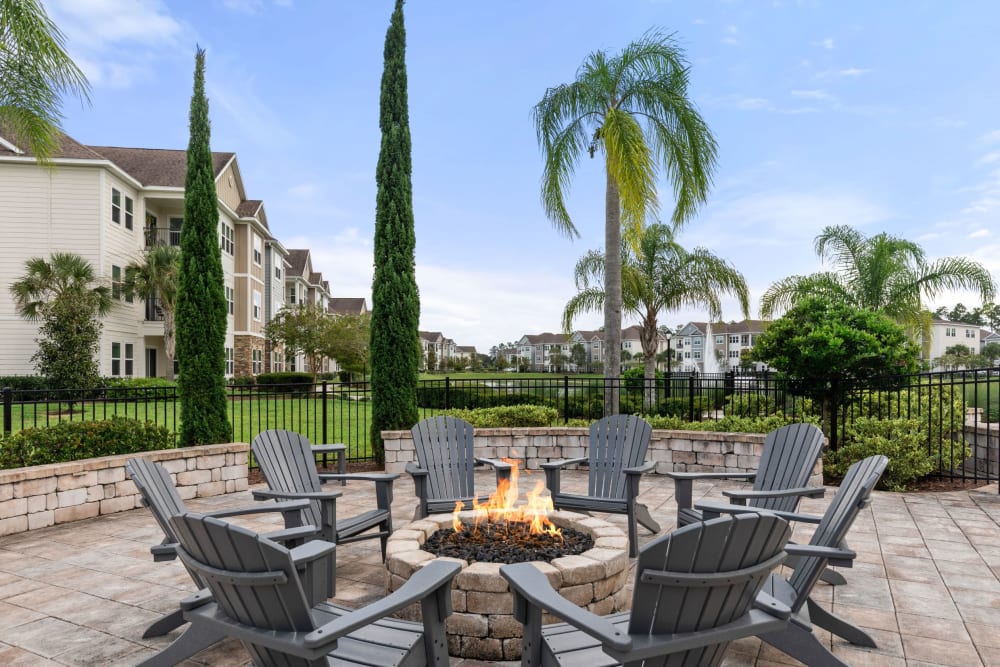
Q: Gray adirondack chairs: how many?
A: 8